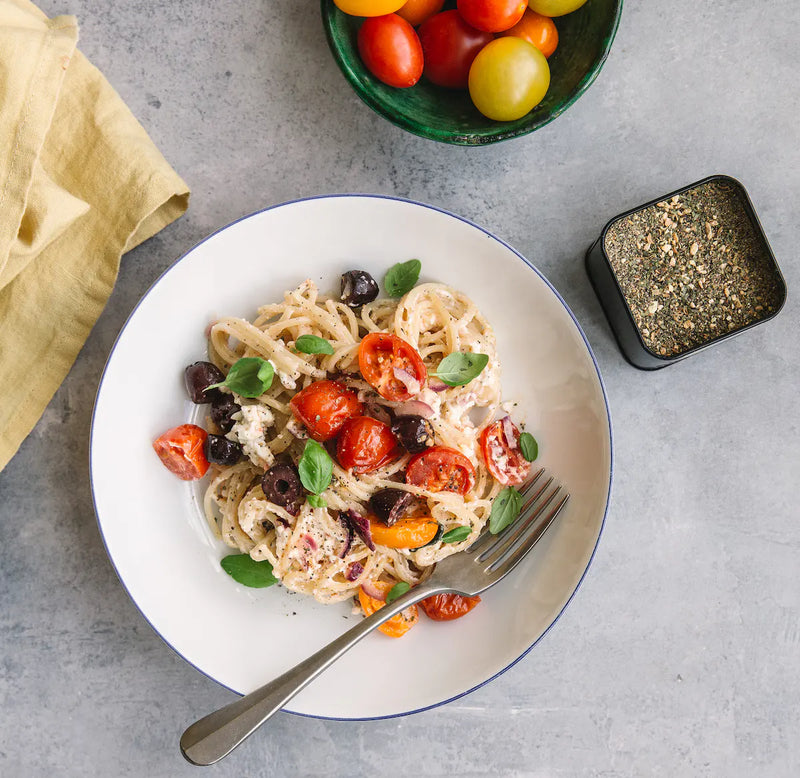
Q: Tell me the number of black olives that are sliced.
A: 2